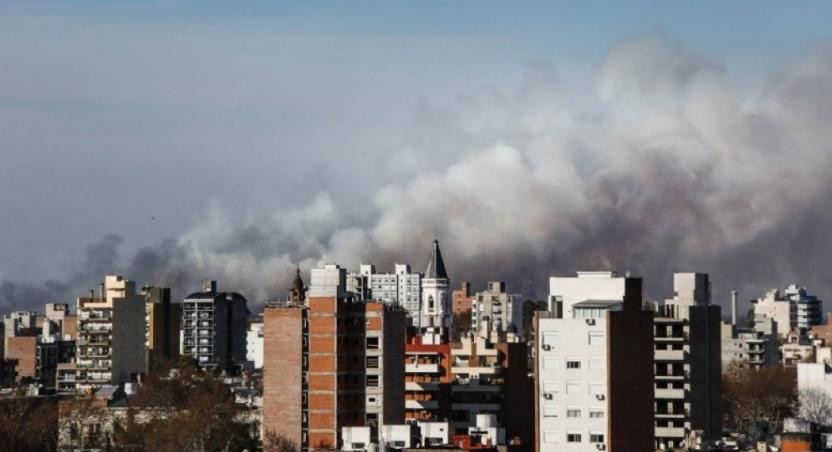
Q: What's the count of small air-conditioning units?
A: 5